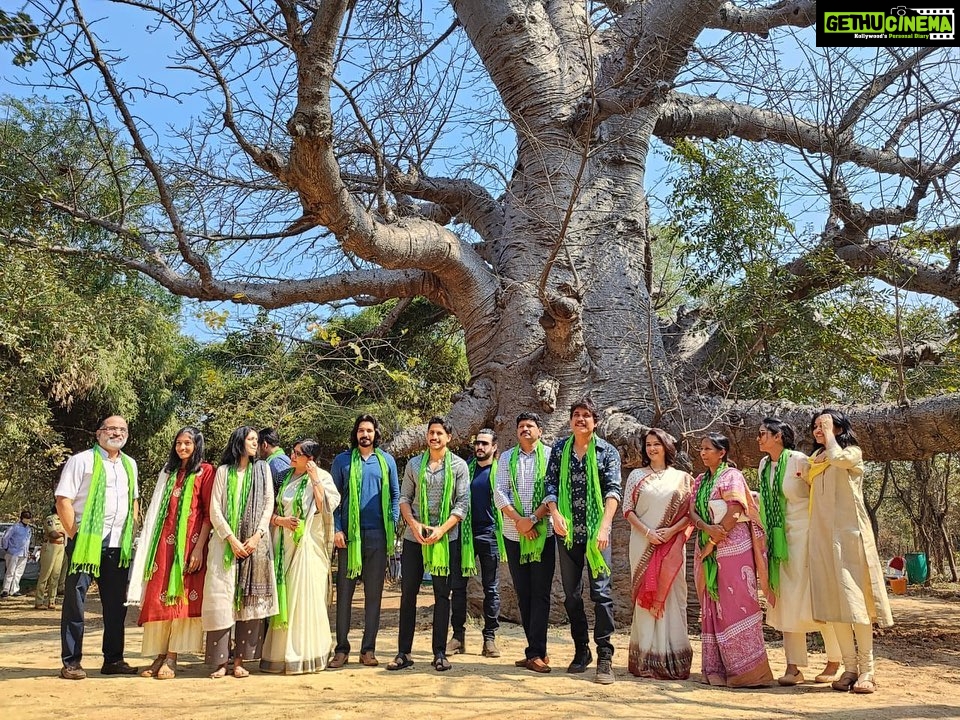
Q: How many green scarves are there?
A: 12